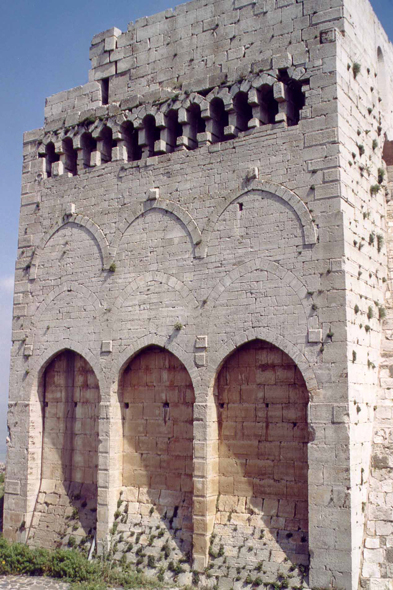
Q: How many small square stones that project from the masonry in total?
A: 8